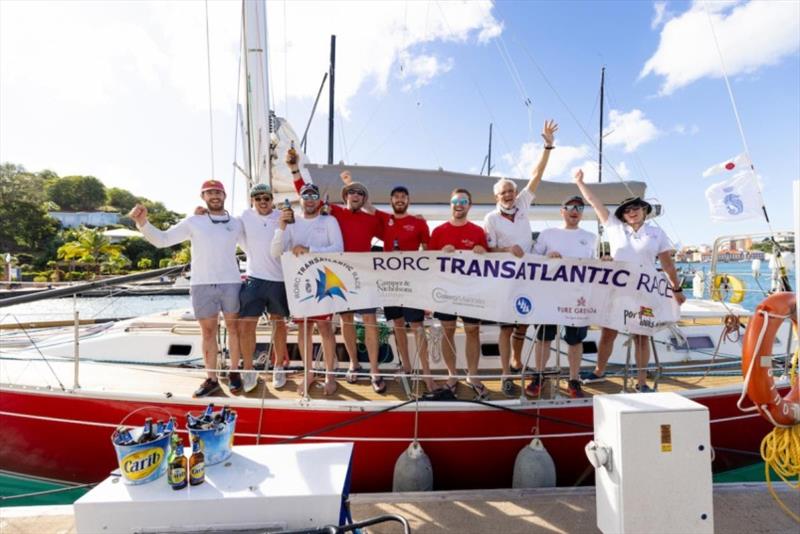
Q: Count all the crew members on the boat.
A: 9